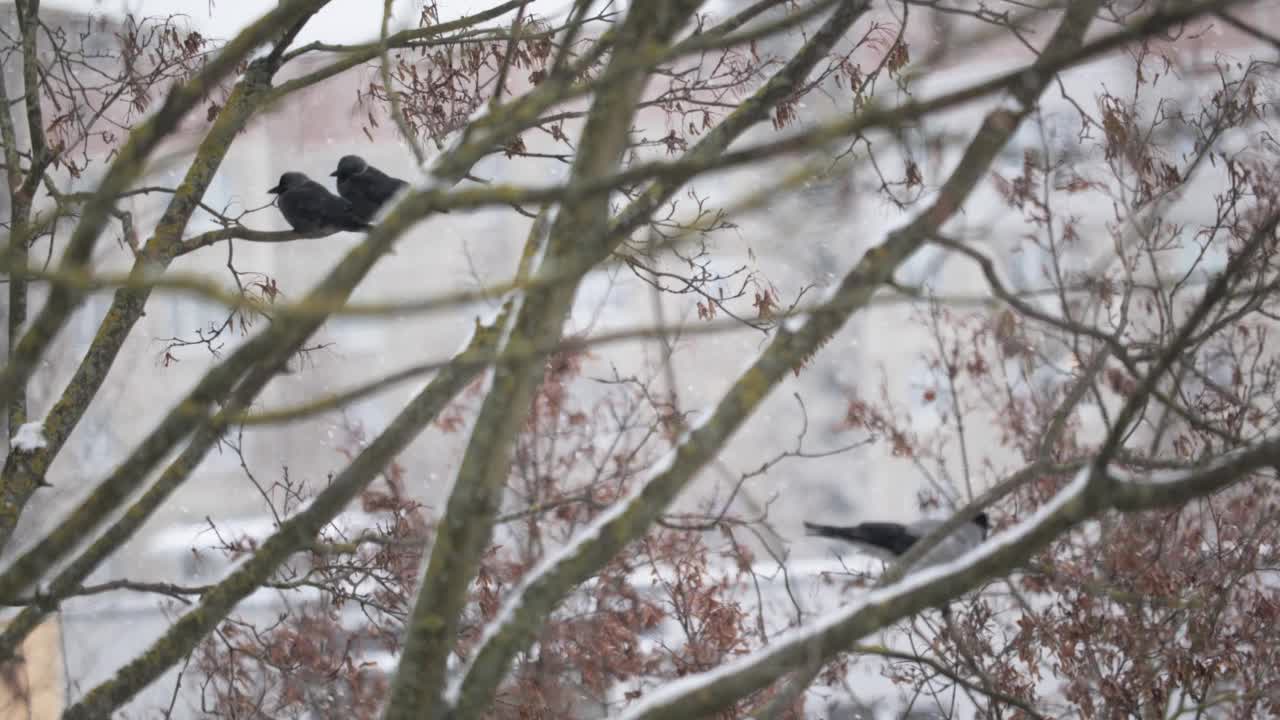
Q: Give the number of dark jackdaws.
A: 2